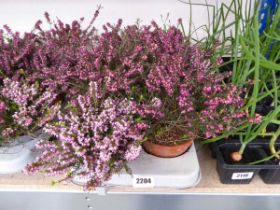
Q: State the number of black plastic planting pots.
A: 2